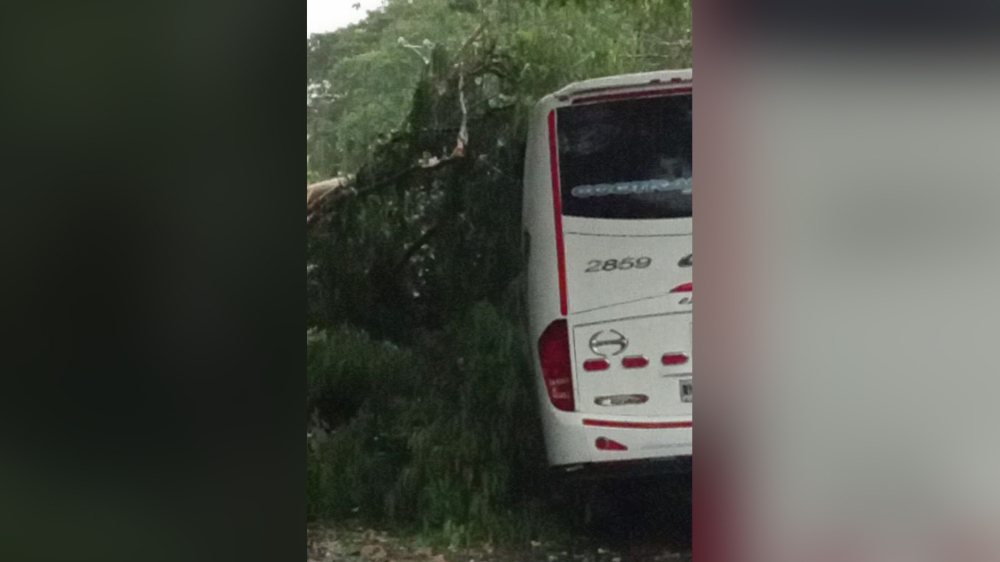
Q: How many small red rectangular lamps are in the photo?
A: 3